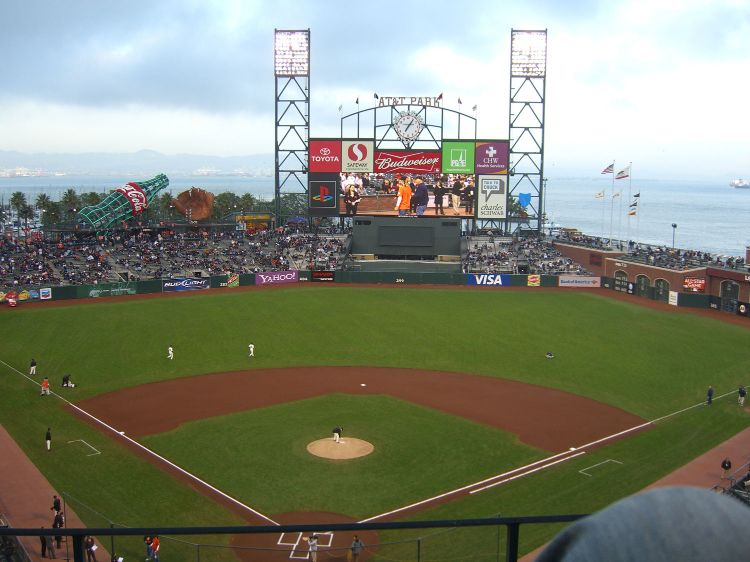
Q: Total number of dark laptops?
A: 0